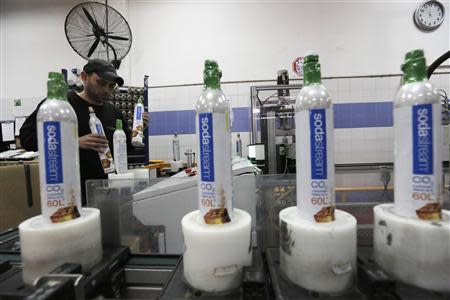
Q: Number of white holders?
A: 4